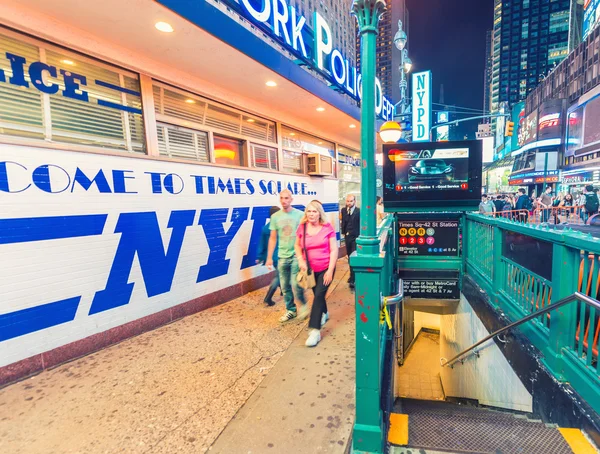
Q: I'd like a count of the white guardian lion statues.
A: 0